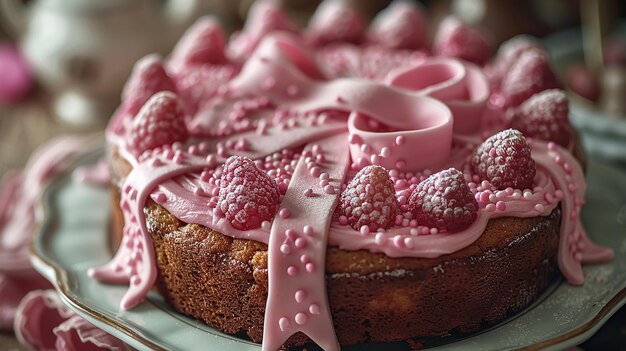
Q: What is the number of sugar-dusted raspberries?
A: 14